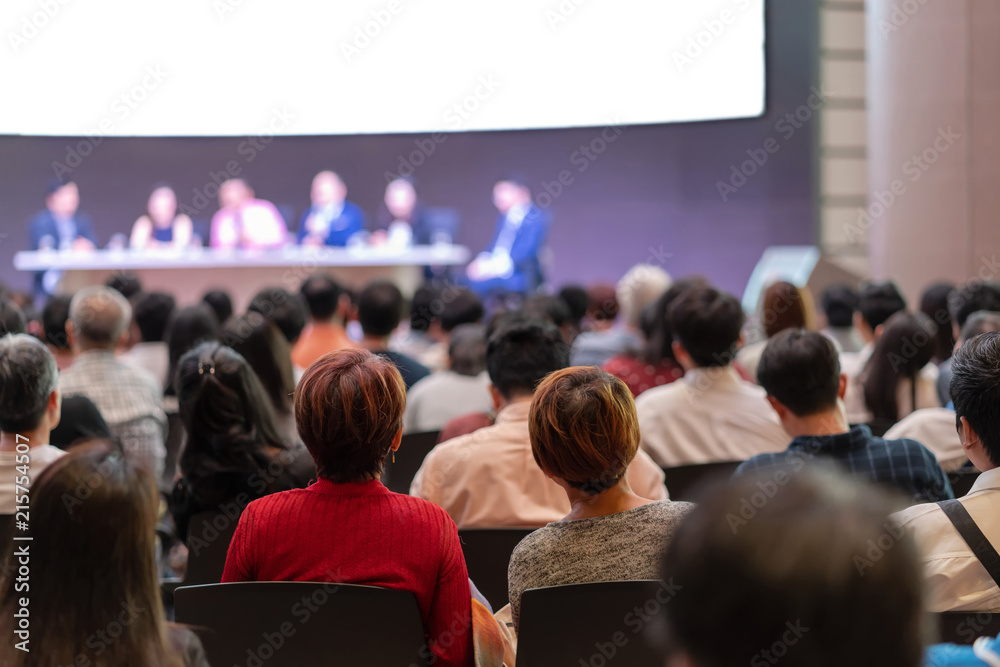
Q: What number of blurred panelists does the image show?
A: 6